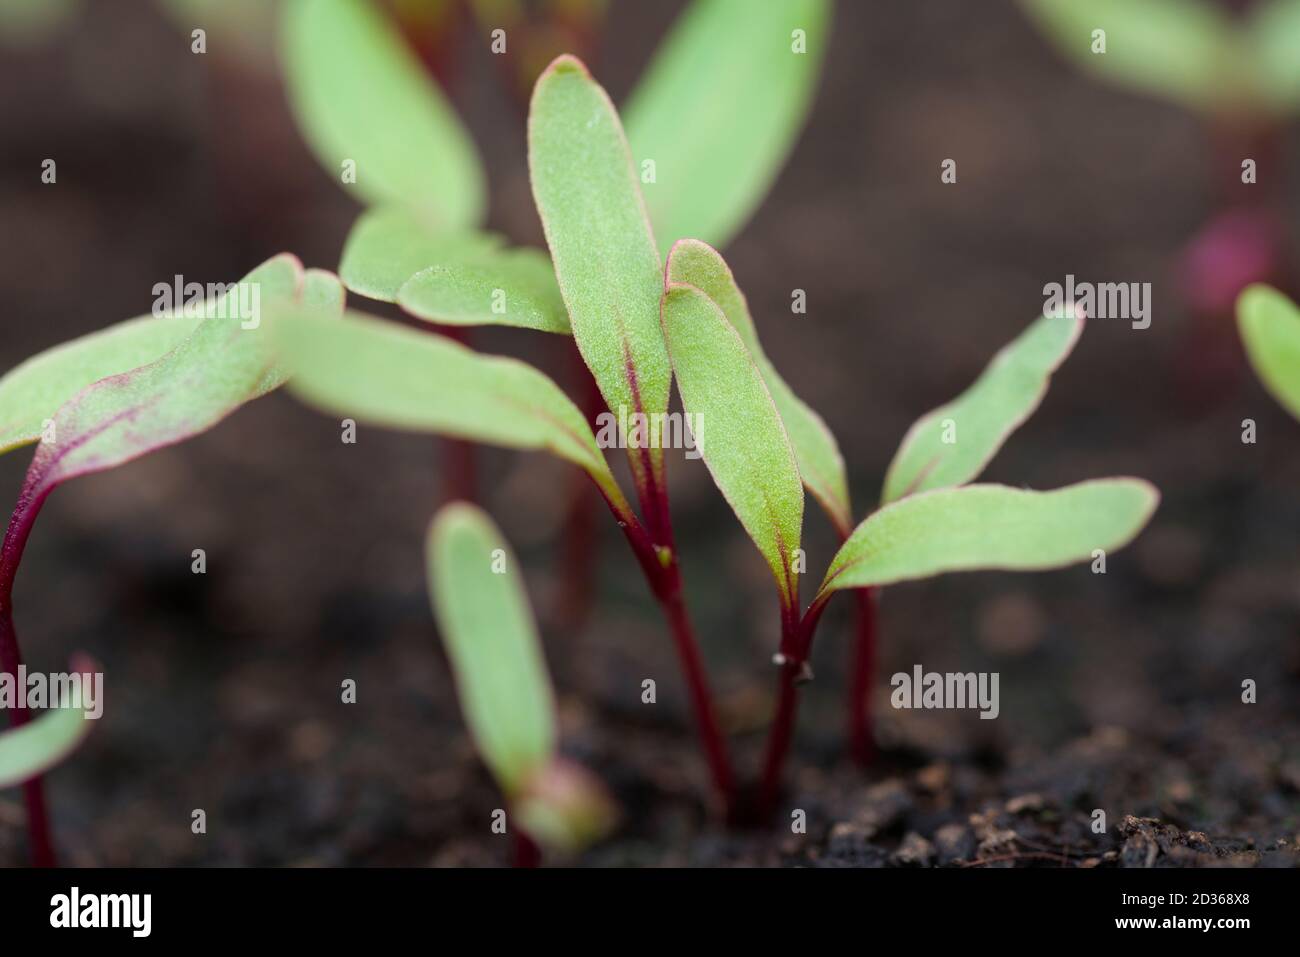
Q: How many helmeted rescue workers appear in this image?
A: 0